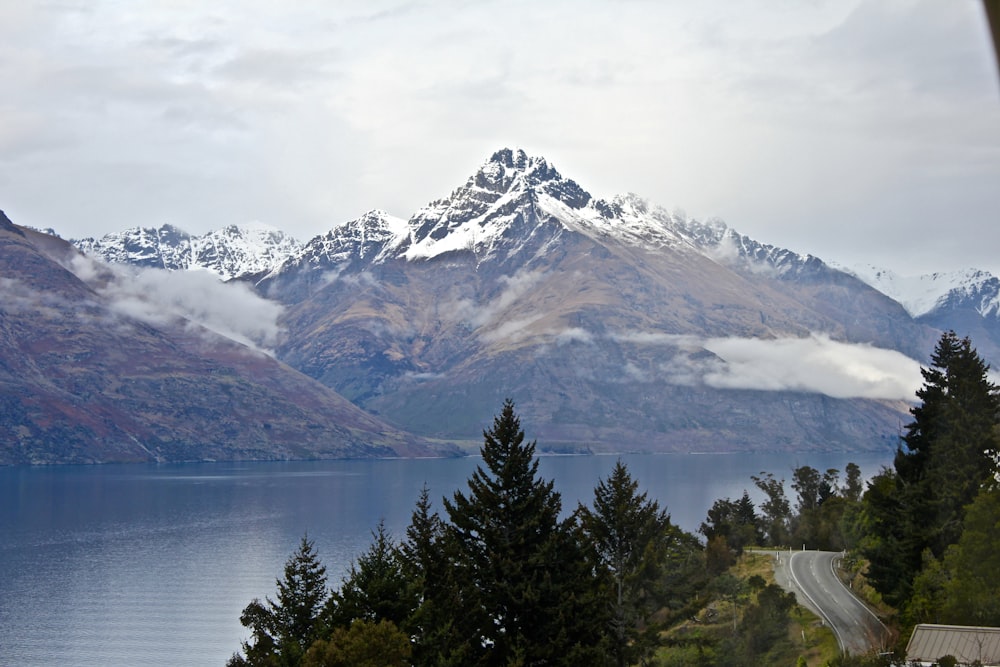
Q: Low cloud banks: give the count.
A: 2